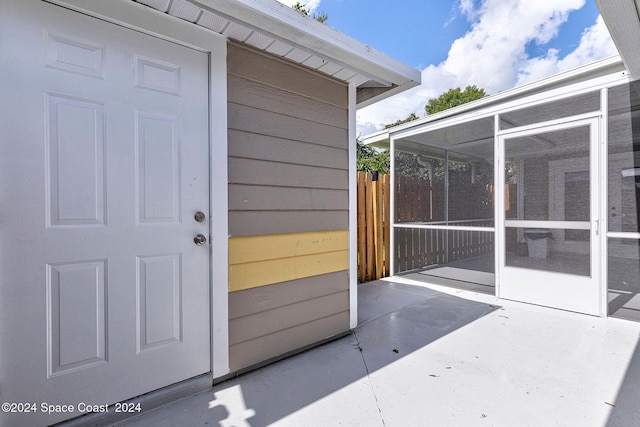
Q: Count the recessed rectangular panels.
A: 6